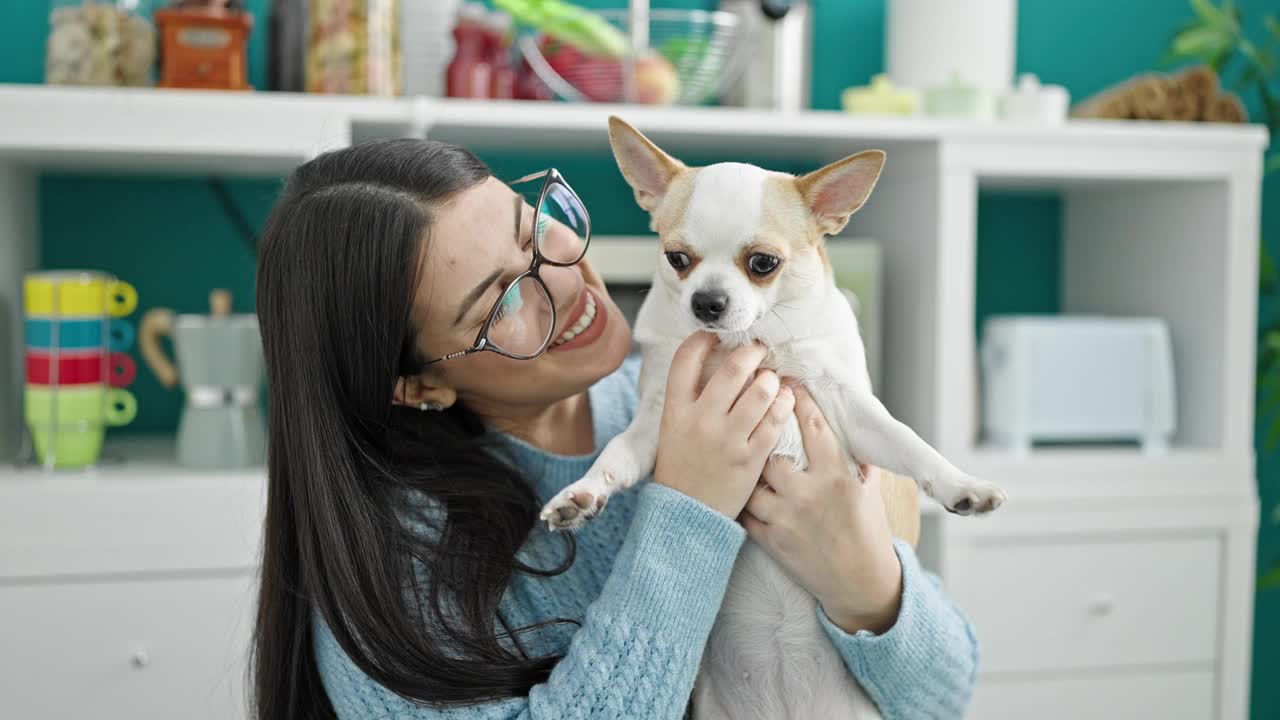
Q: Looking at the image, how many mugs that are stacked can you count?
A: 4